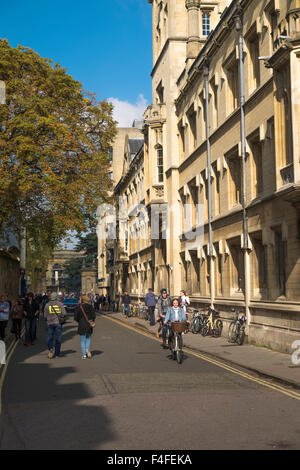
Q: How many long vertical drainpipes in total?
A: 2